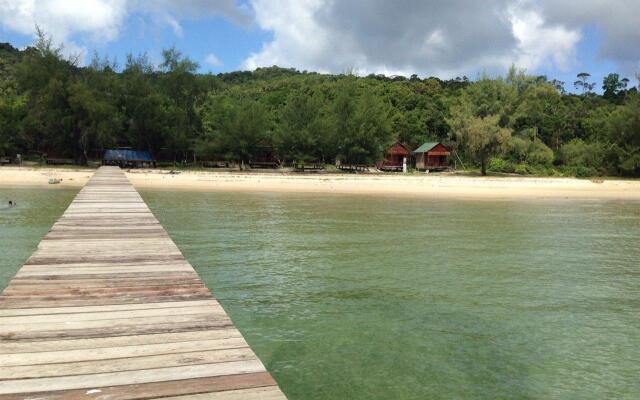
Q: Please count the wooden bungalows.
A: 2